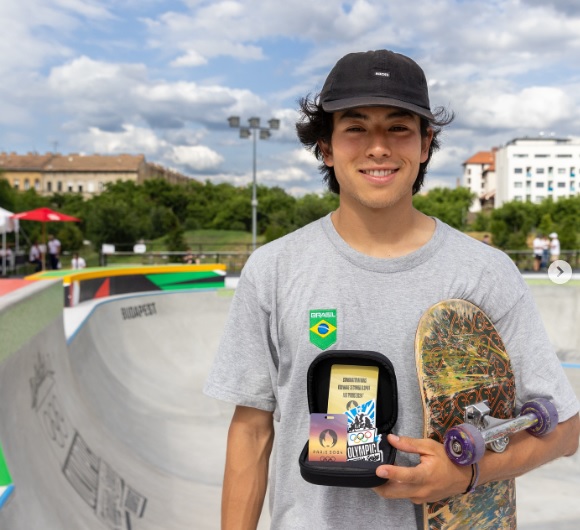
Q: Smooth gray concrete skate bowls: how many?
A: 1